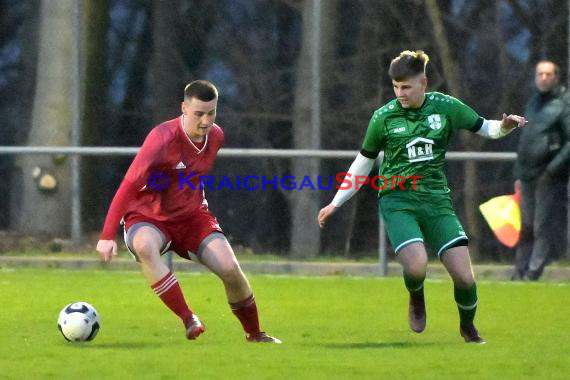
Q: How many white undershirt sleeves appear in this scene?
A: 2